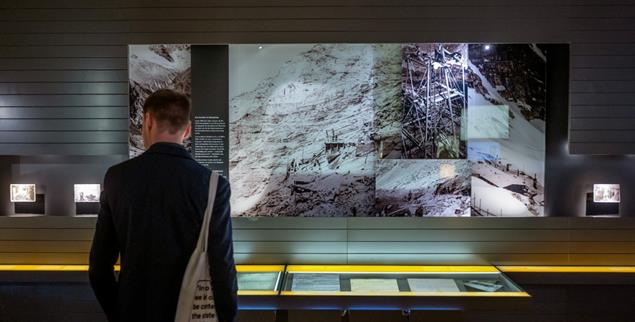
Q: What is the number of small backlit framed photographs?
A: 3